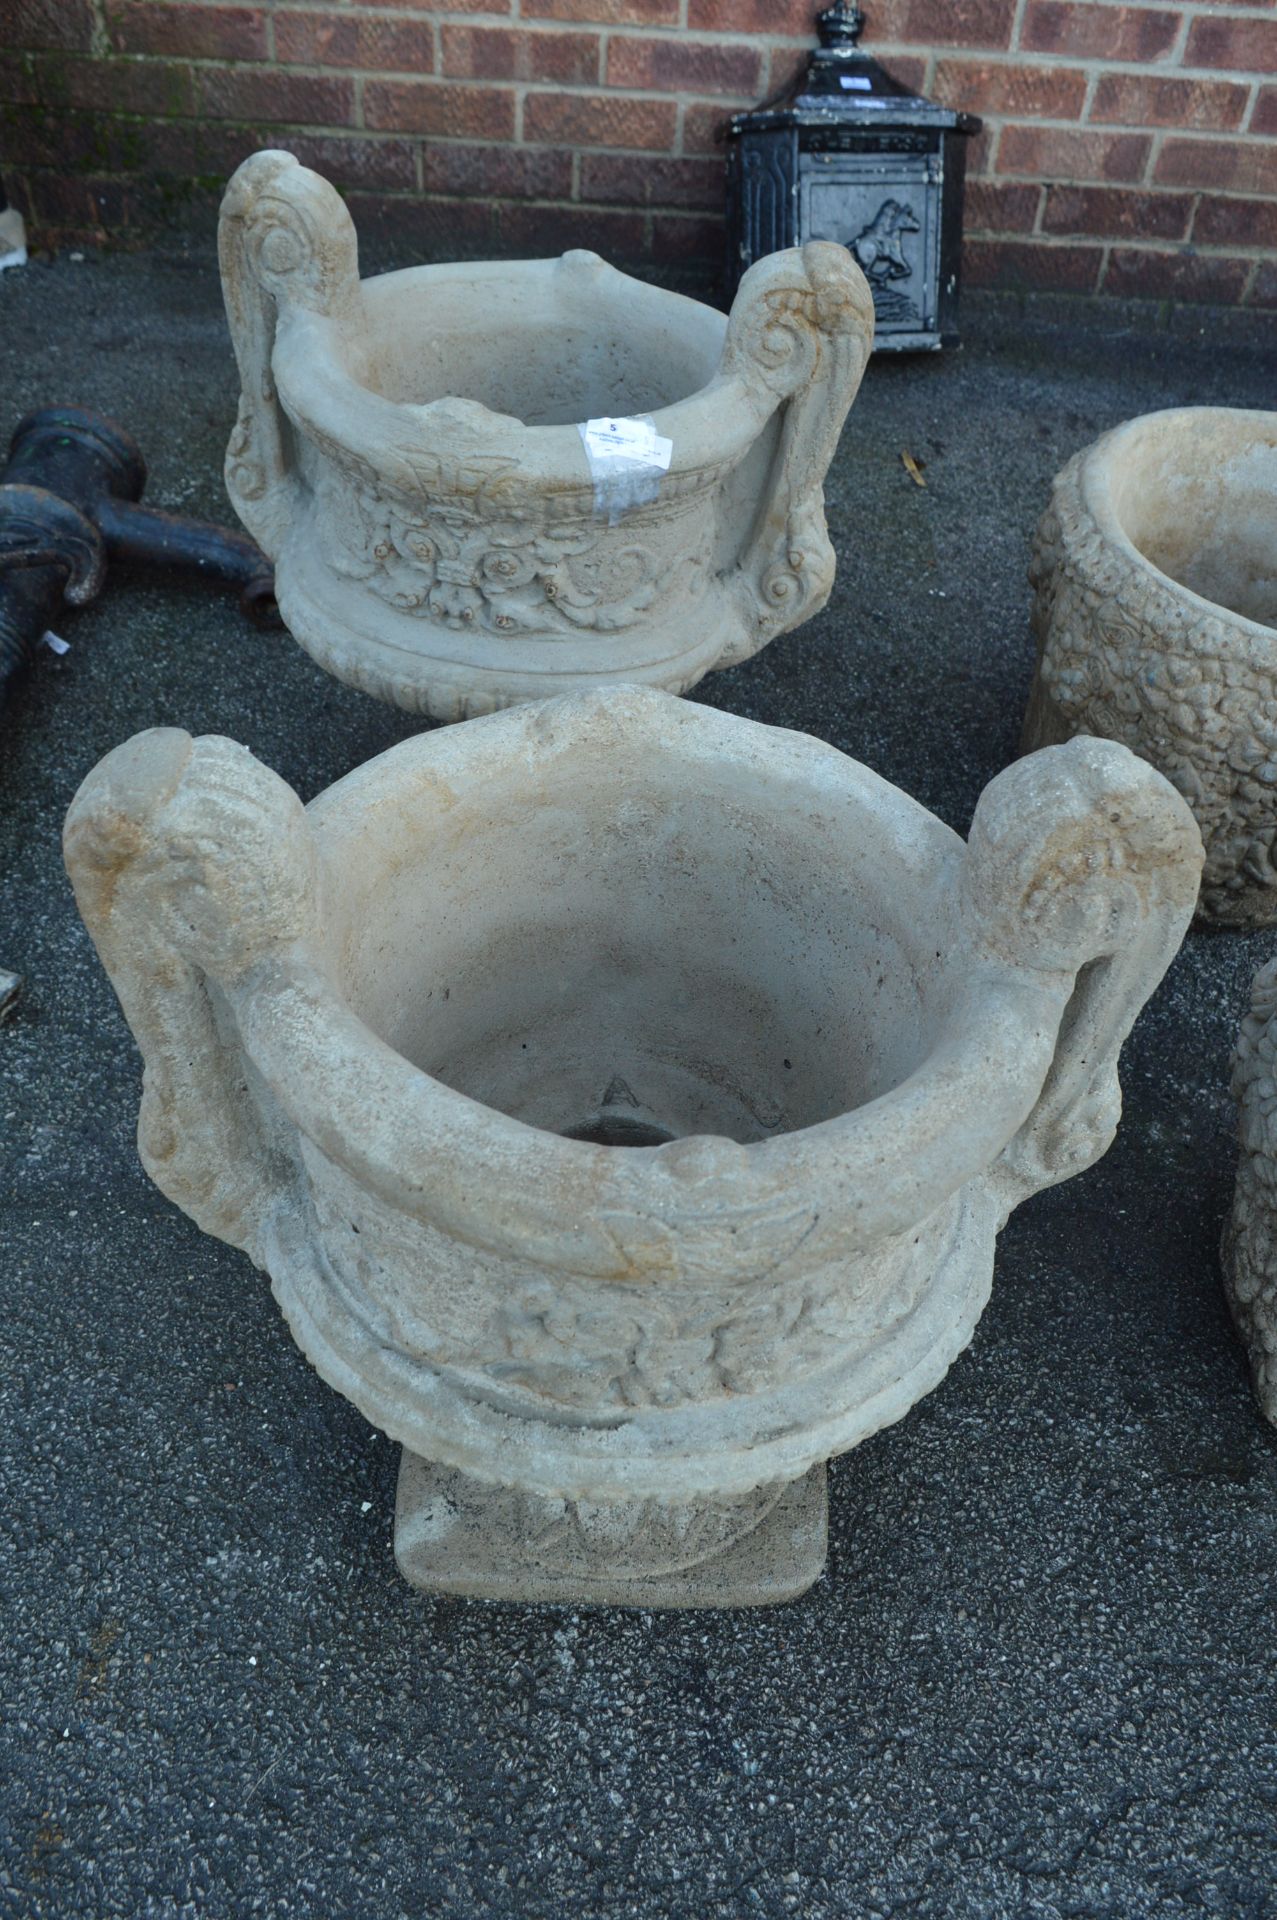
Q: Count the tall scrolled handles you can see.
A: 4